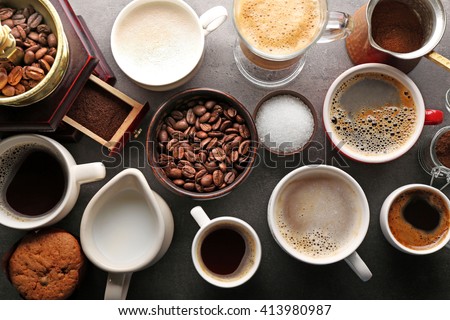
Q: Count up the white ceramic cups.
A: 5